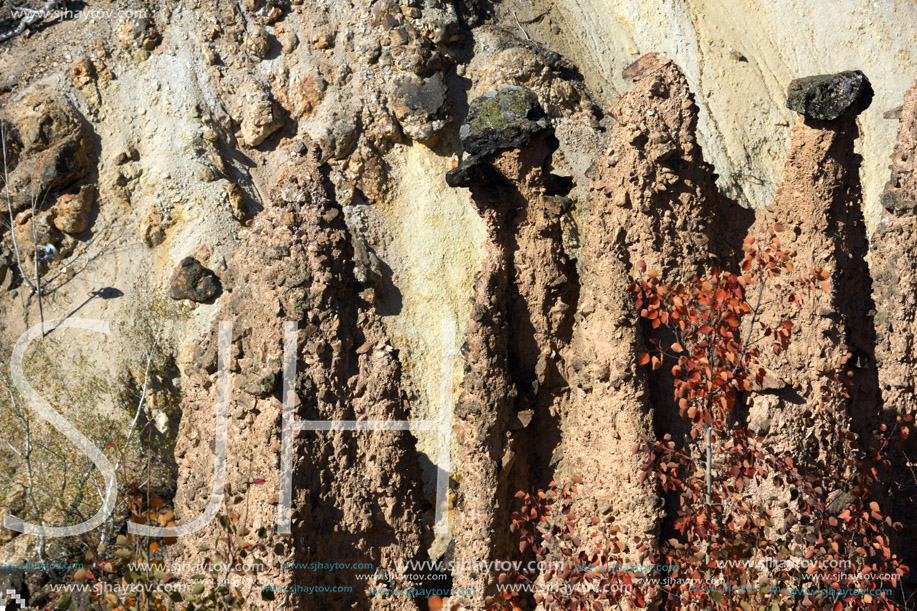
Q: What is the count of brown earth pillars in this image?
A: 5